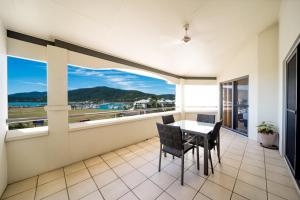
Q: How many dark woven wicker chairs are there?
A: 4